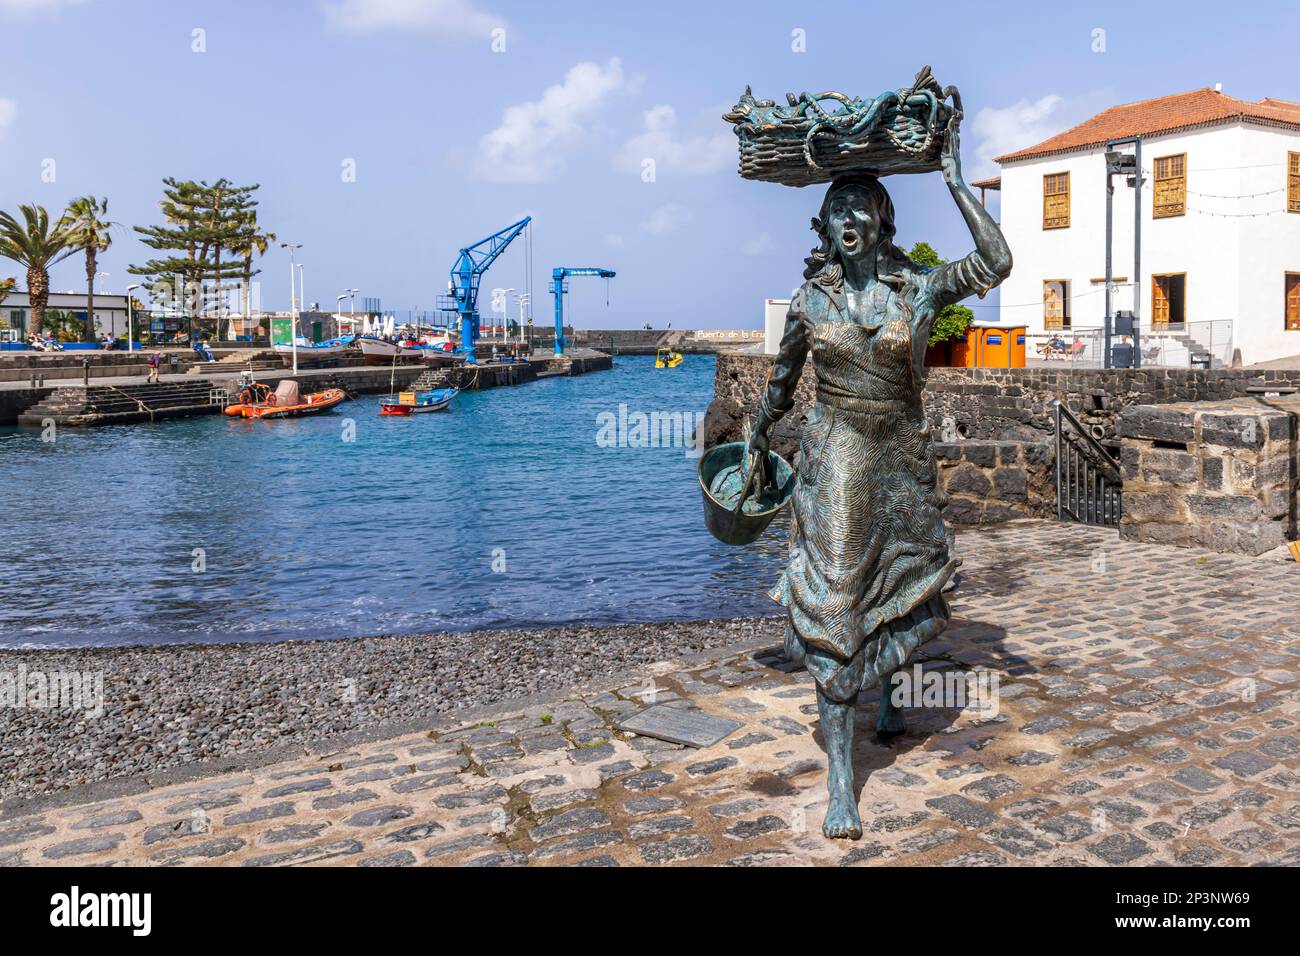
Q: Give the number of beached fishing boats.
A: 3